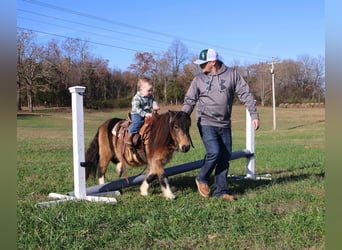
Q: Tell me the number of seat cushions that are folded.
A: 0